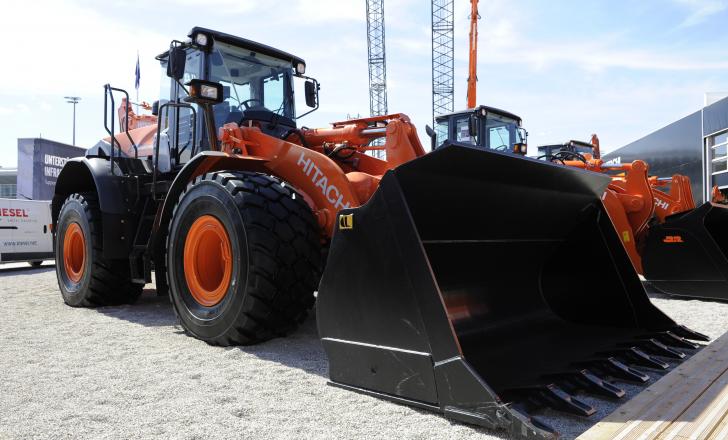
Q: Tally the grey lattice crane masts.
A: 2